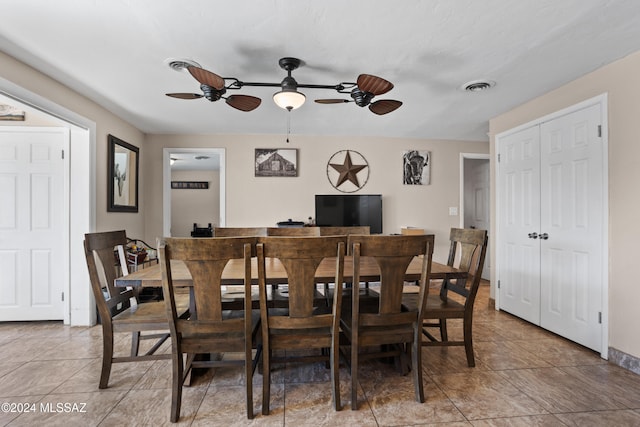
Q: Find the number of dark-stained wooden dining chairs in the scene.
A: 8